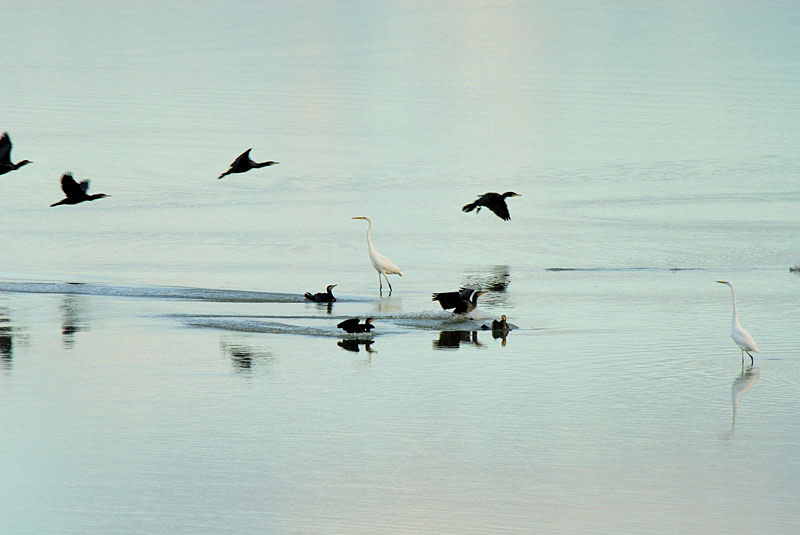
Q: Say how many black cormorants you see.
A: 8